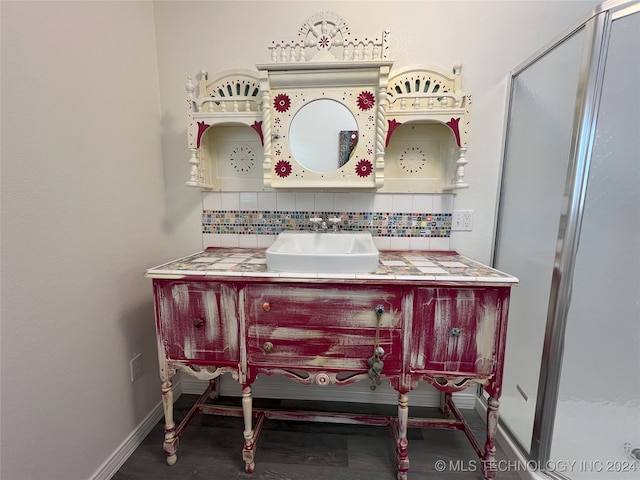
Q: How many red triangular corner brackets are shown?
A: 4